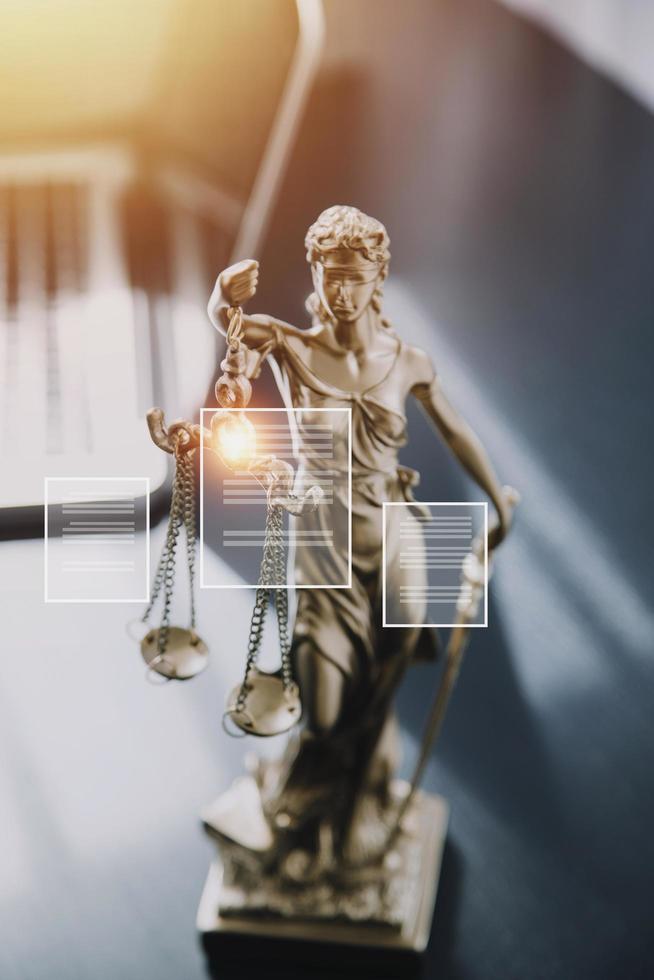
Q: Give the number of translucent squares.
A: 3